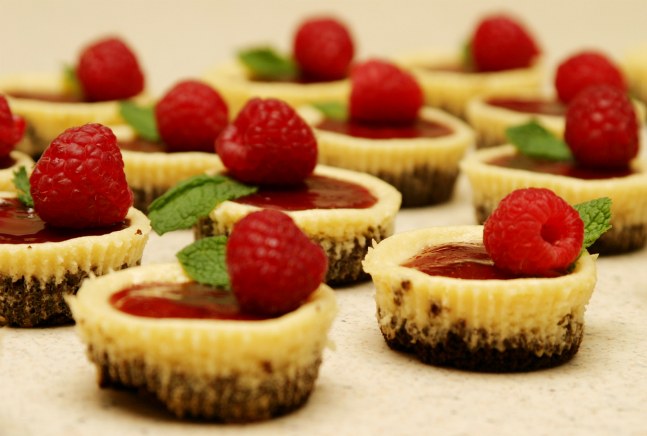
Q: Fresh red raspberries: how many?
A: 12